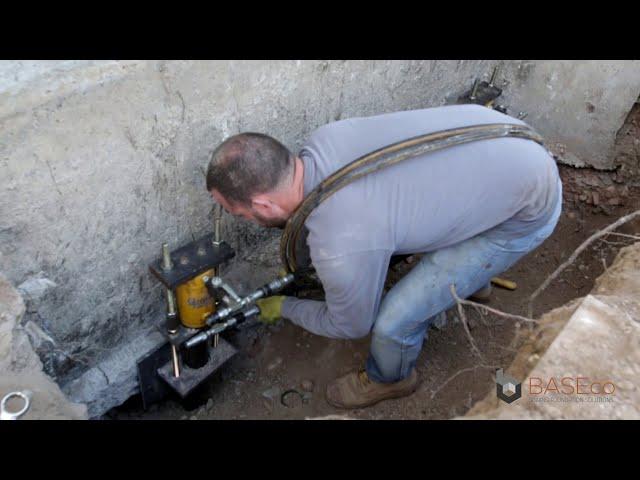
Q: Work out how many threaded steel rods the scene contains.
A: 4